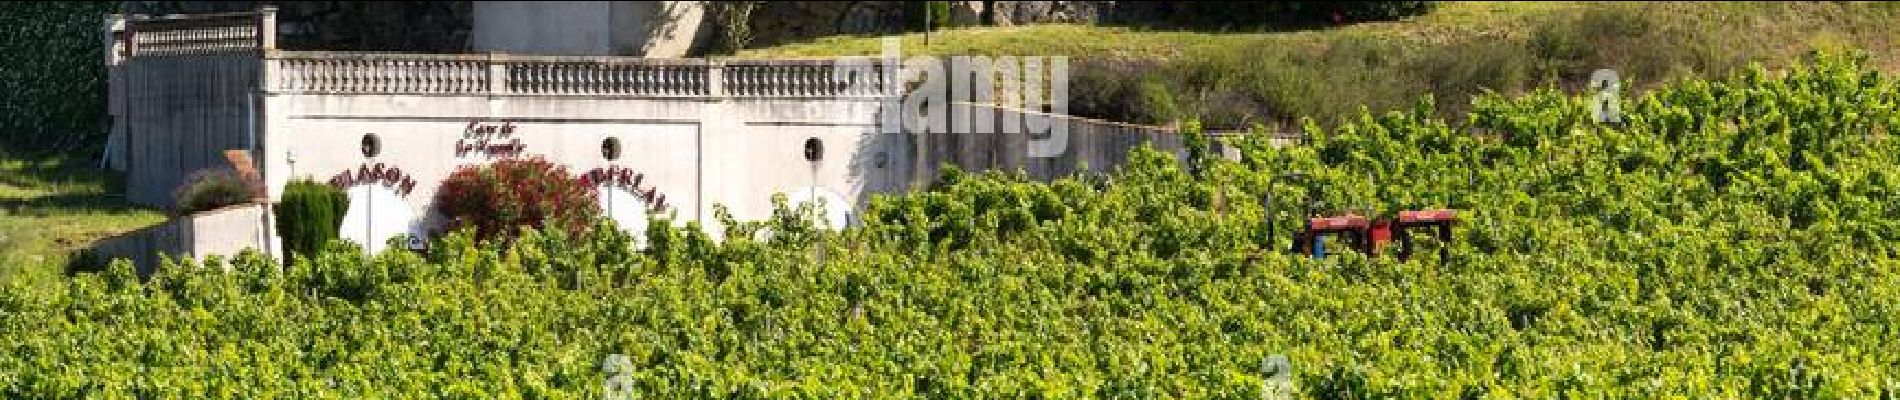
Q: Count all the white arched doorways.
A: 3